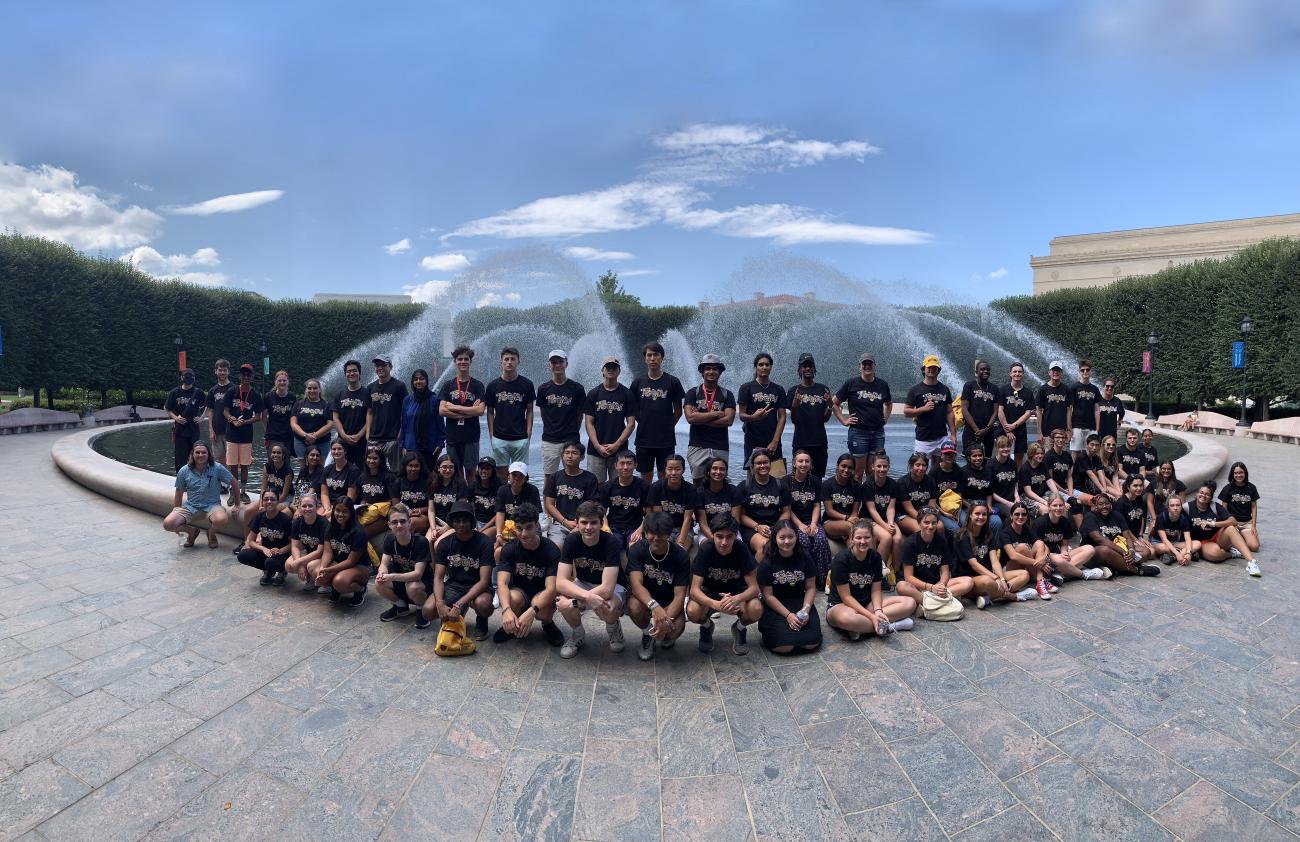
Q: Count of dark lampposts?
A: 4